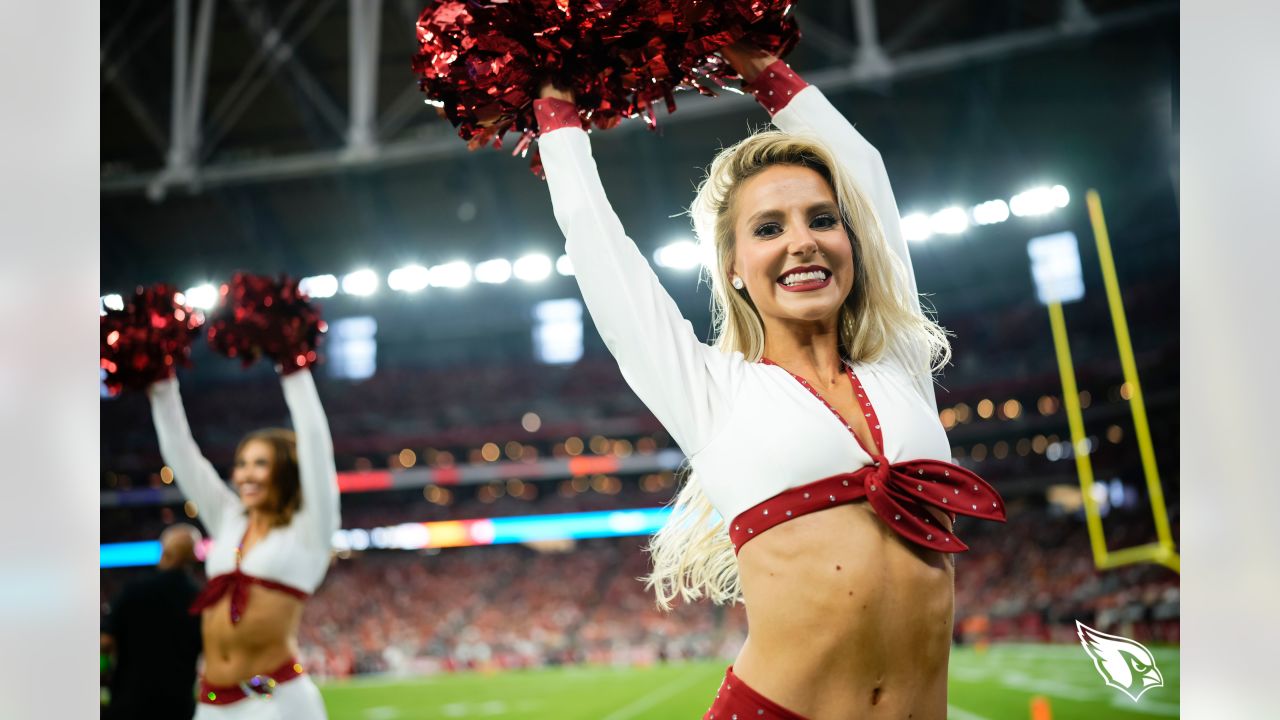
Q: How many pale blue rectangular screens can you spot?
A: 3